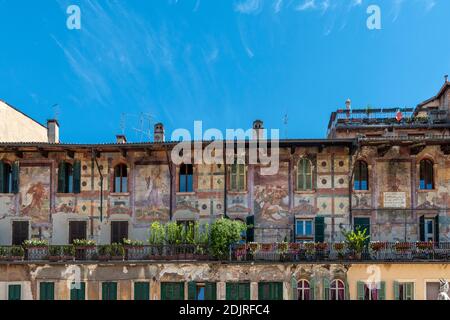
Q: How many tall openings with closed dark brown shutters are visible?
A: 3